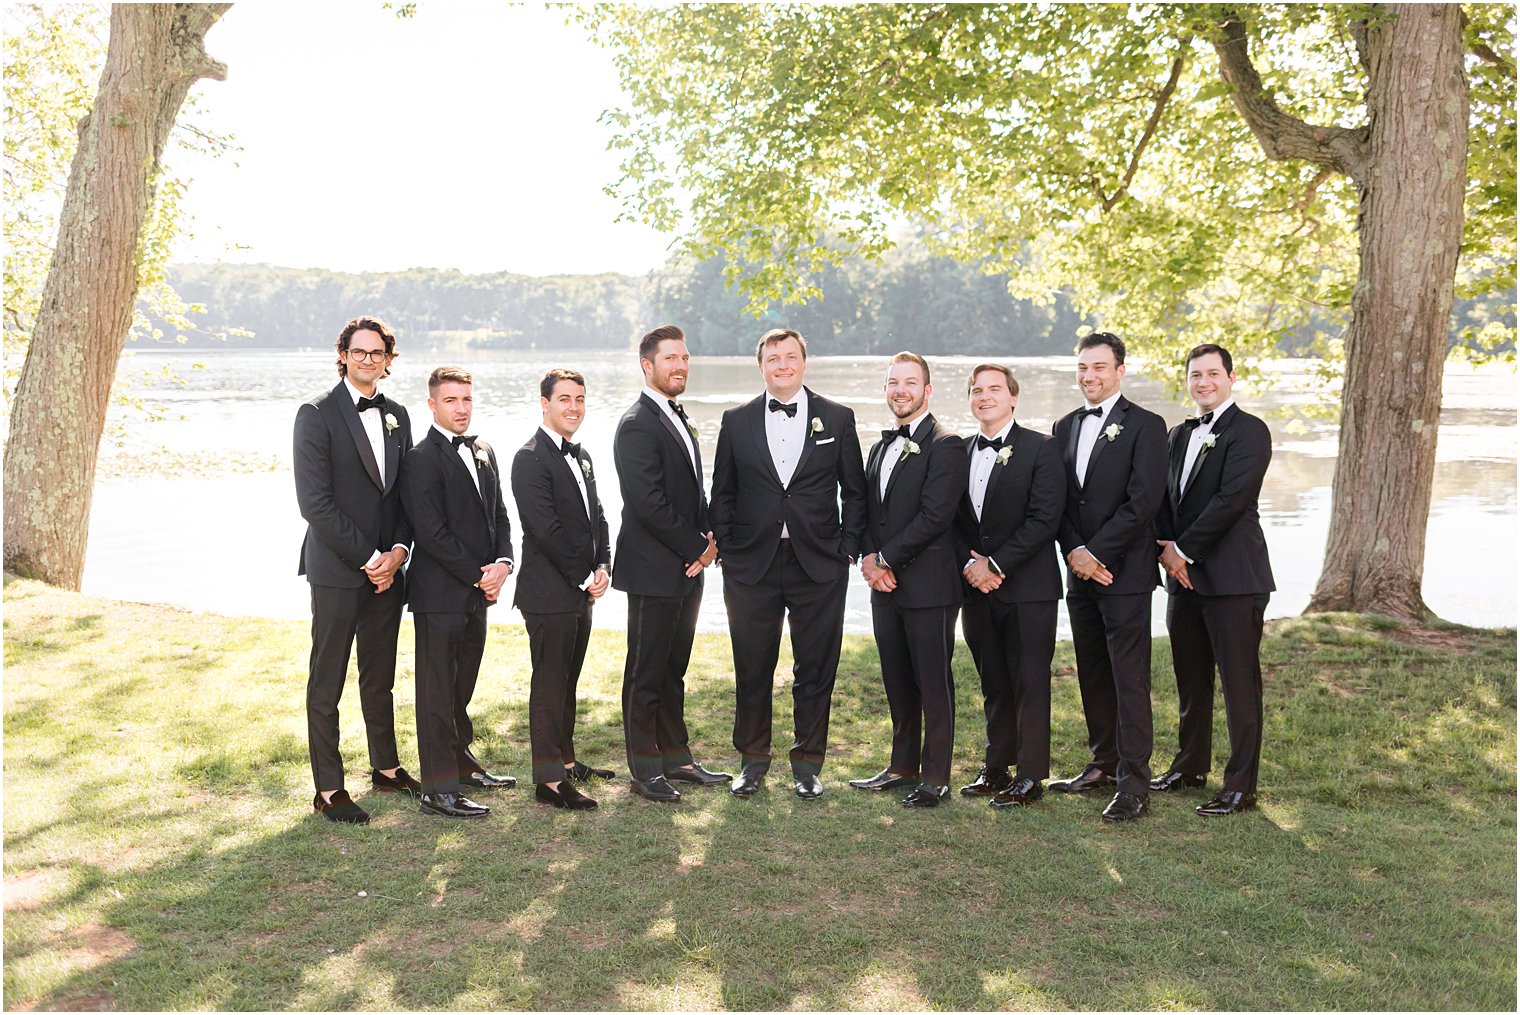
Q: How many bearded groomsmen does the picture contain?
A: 2